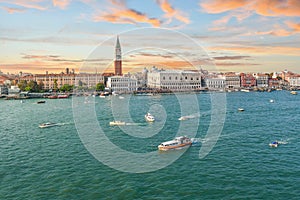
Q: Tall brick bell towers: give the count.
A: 1